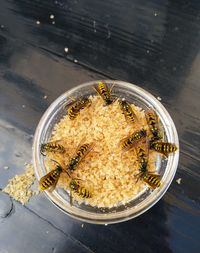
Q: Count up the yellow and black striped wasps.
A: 12